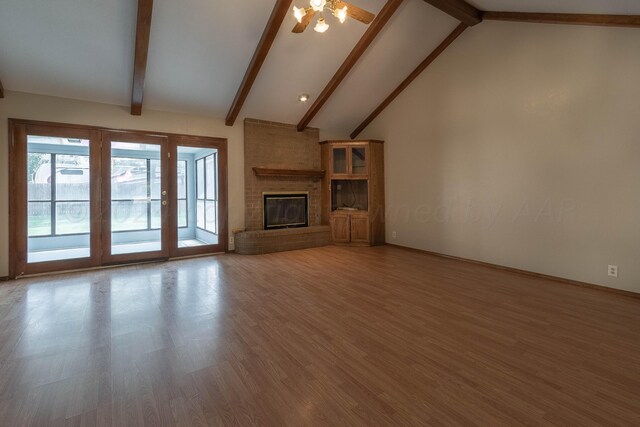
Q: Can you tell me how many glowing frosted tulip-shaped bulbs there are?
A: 4